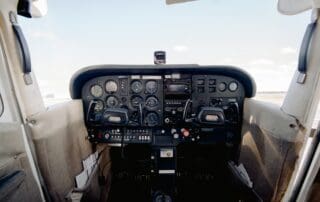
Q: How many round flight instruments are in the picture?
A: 11